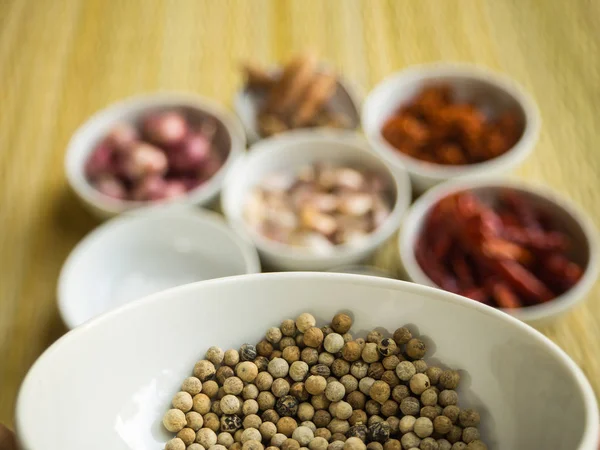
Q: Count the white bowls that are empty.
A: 1